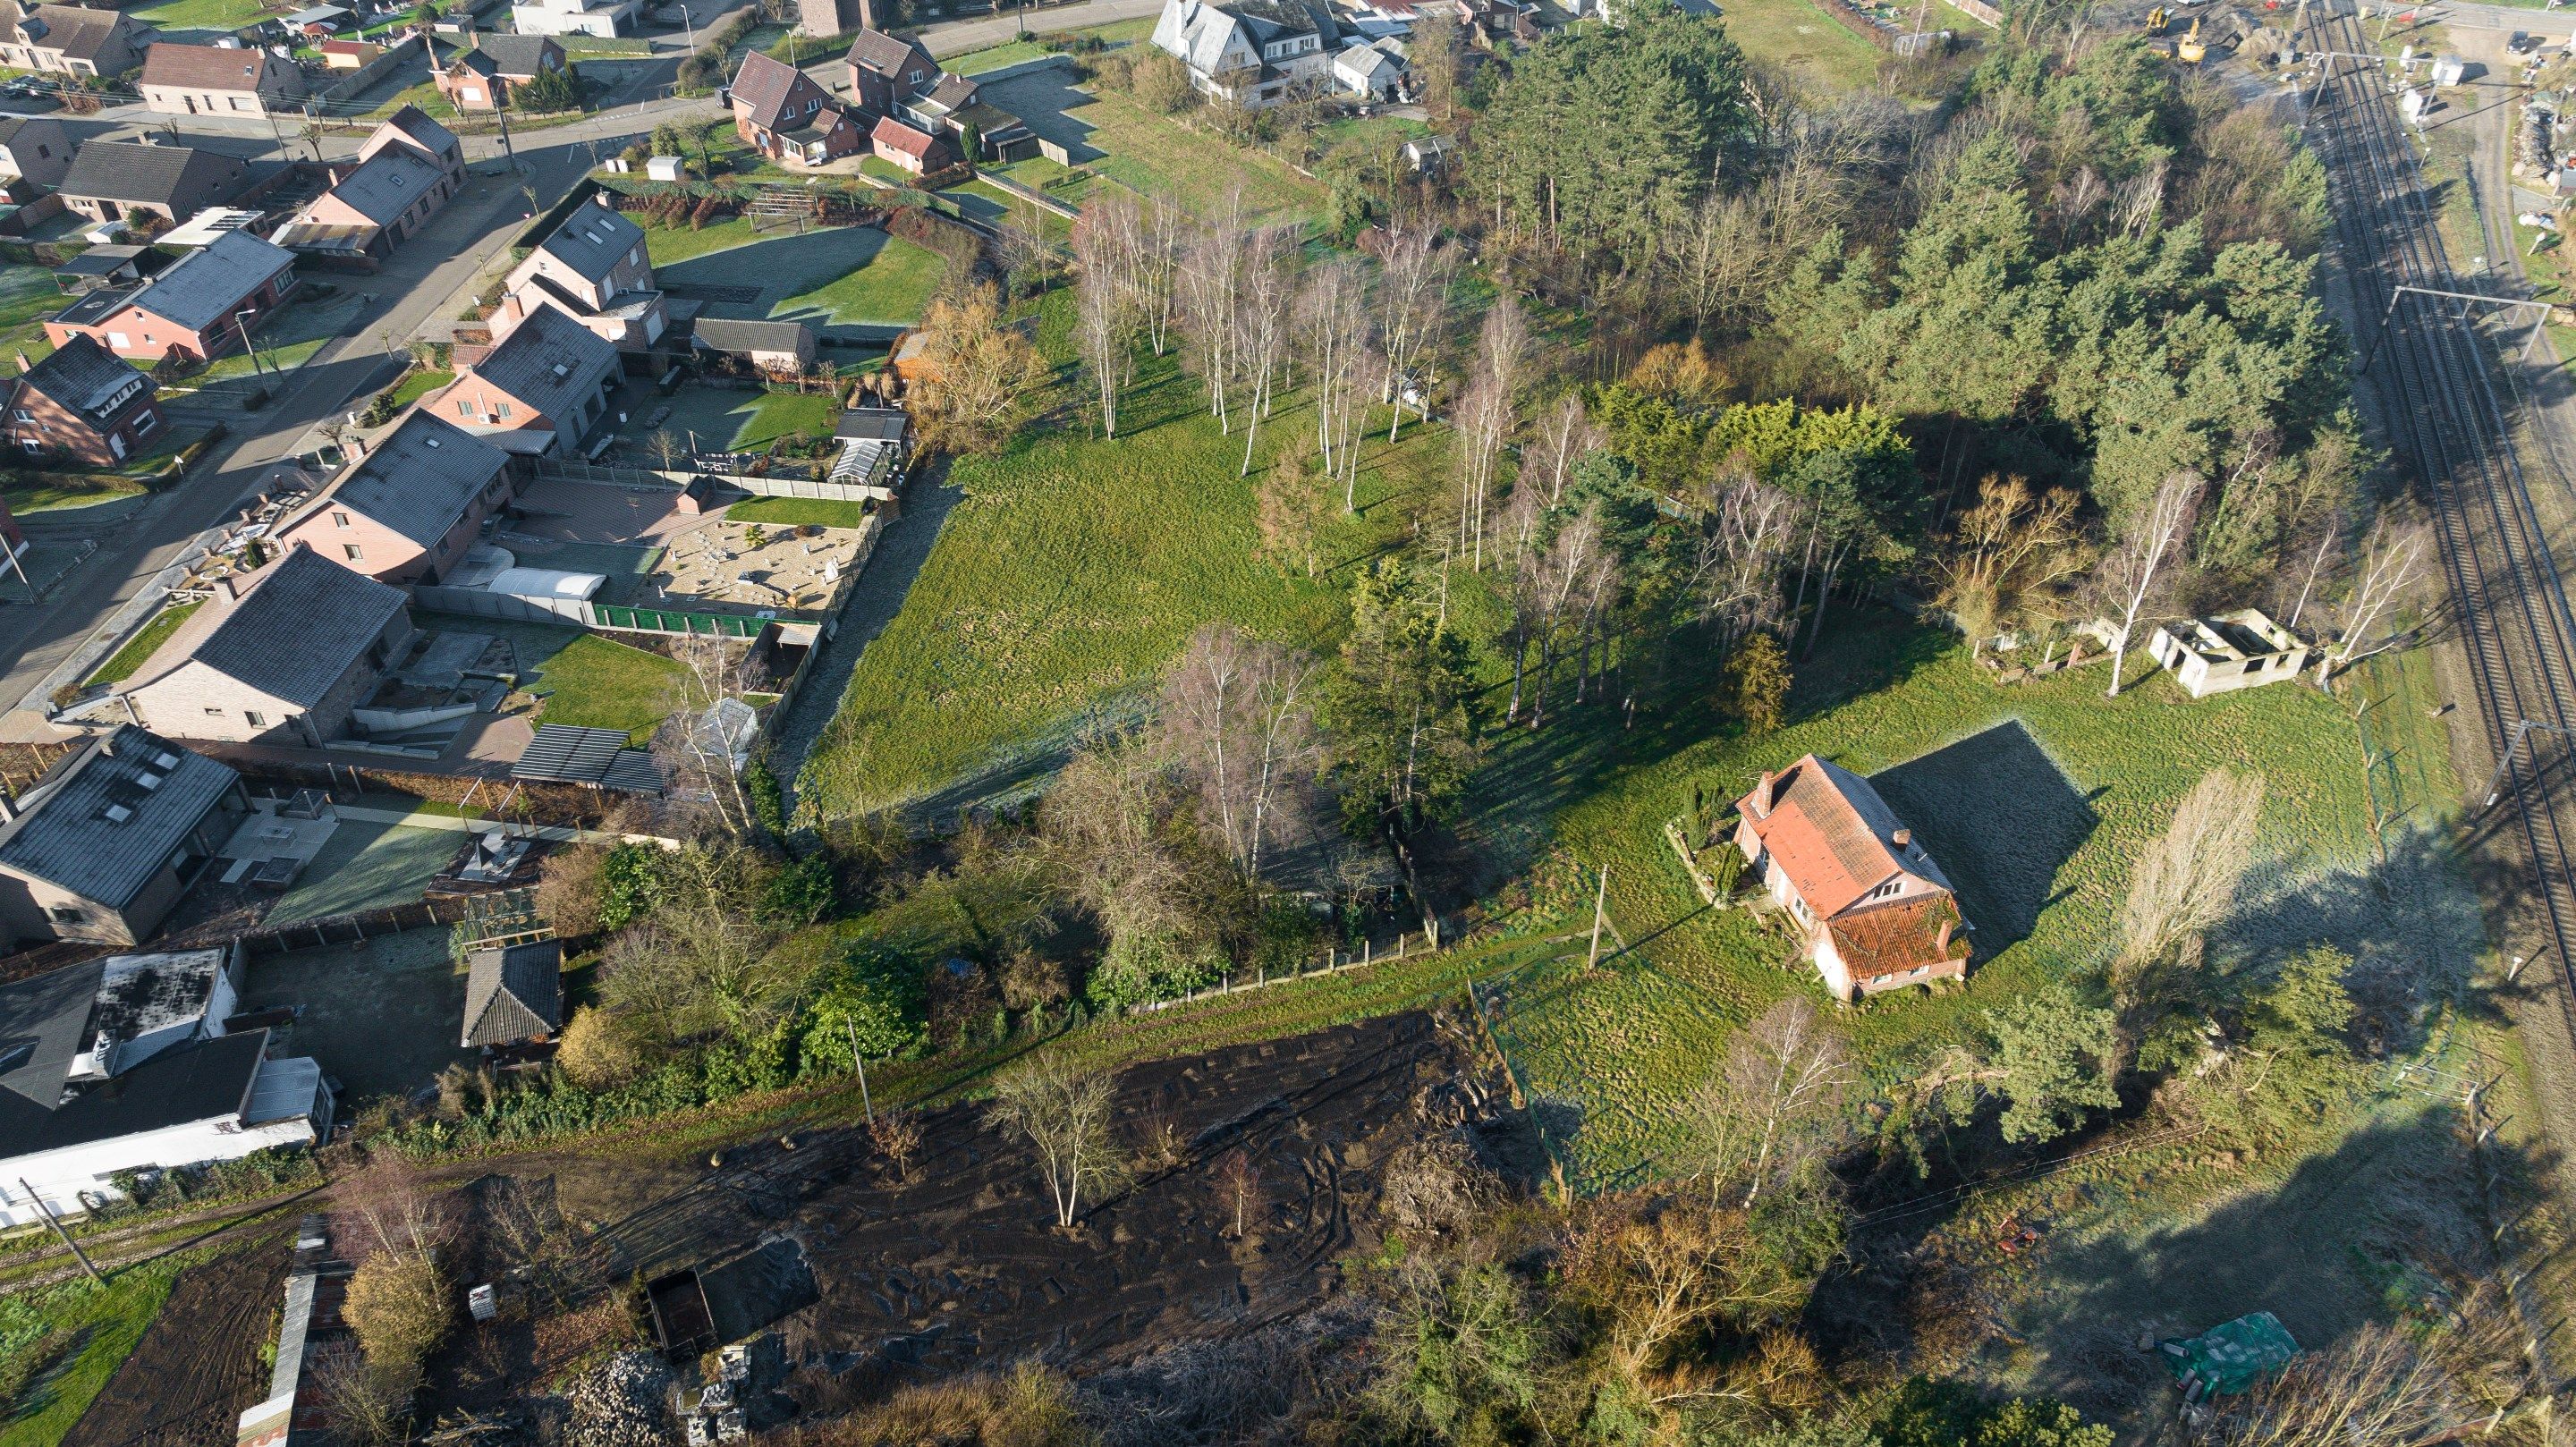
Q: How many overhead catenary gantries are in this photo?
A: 3